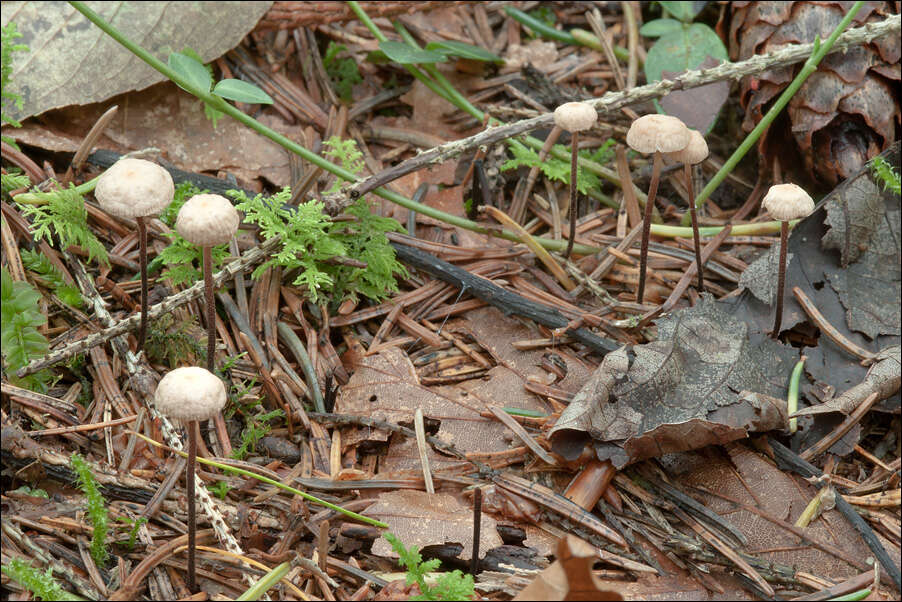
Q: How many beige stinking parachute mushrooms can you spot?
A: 7